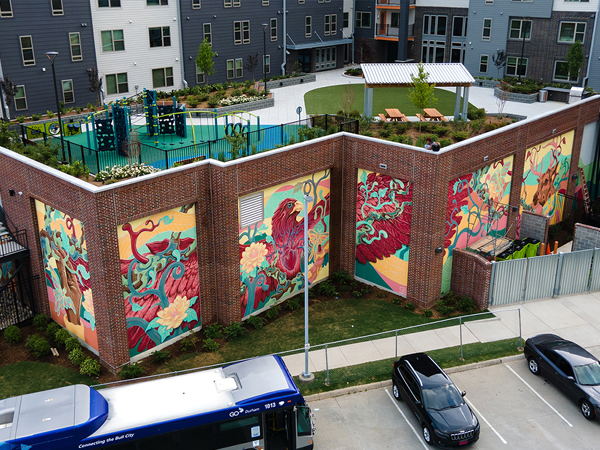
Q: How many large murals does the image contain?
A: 6